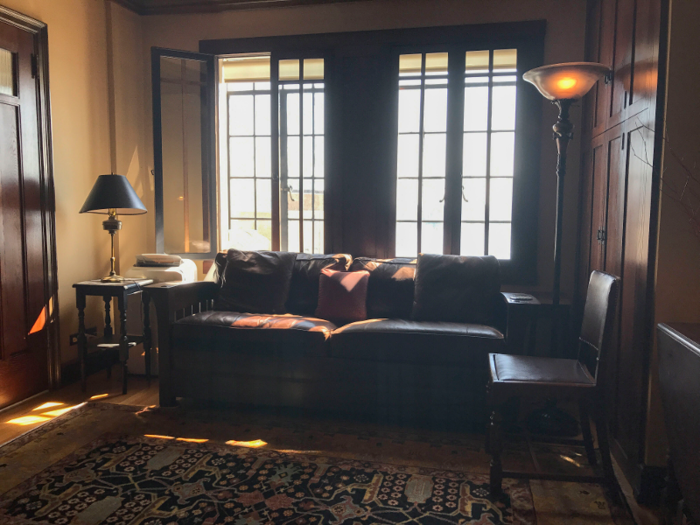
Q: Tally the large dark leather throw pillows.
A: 2